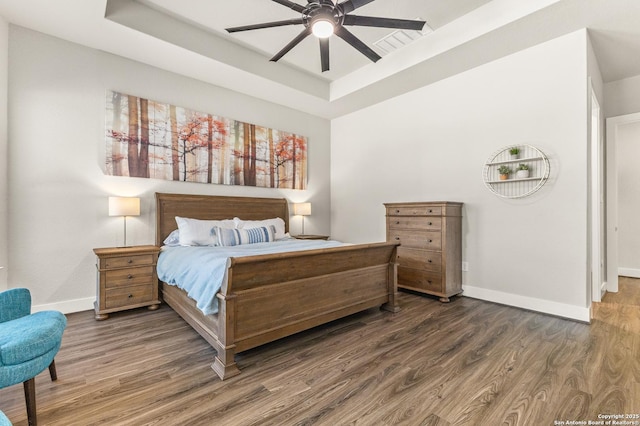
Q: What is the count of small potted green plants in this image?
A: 3